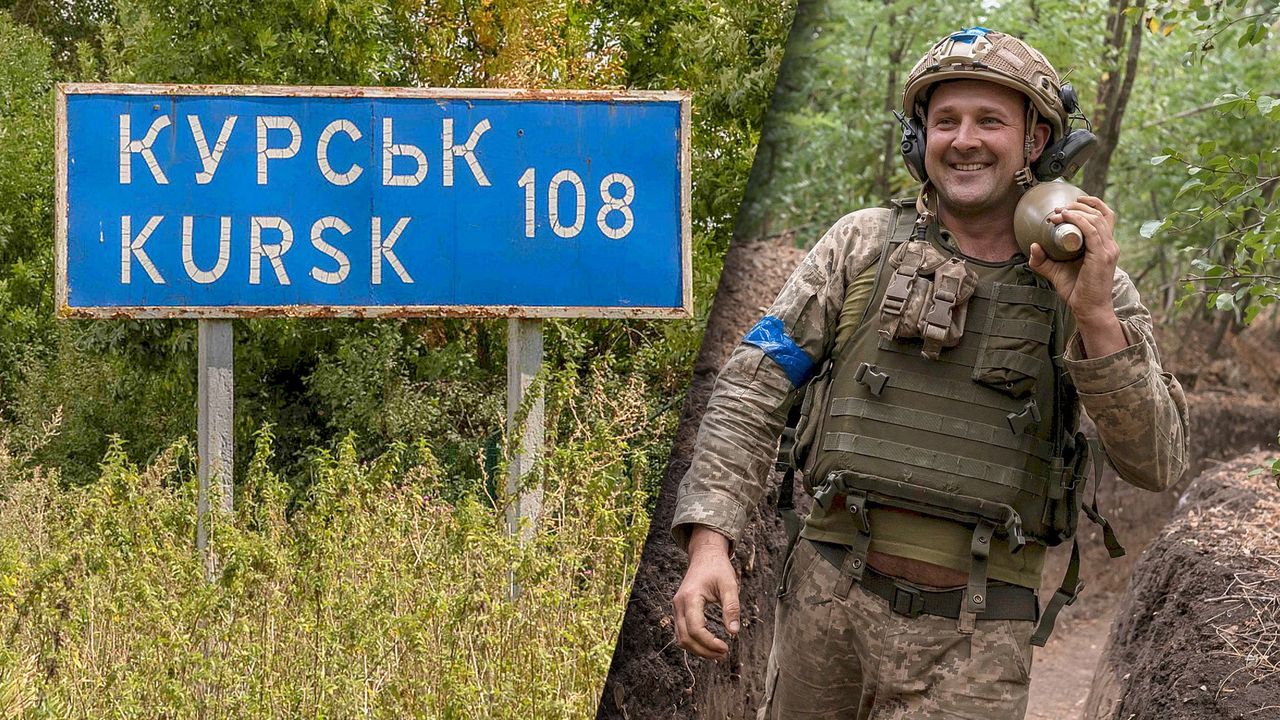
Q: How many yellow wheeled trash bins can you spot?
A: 0